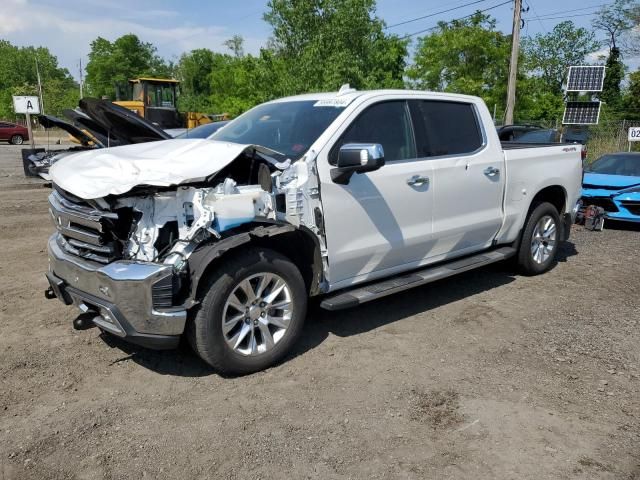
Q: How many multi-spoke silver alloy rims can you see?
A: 2